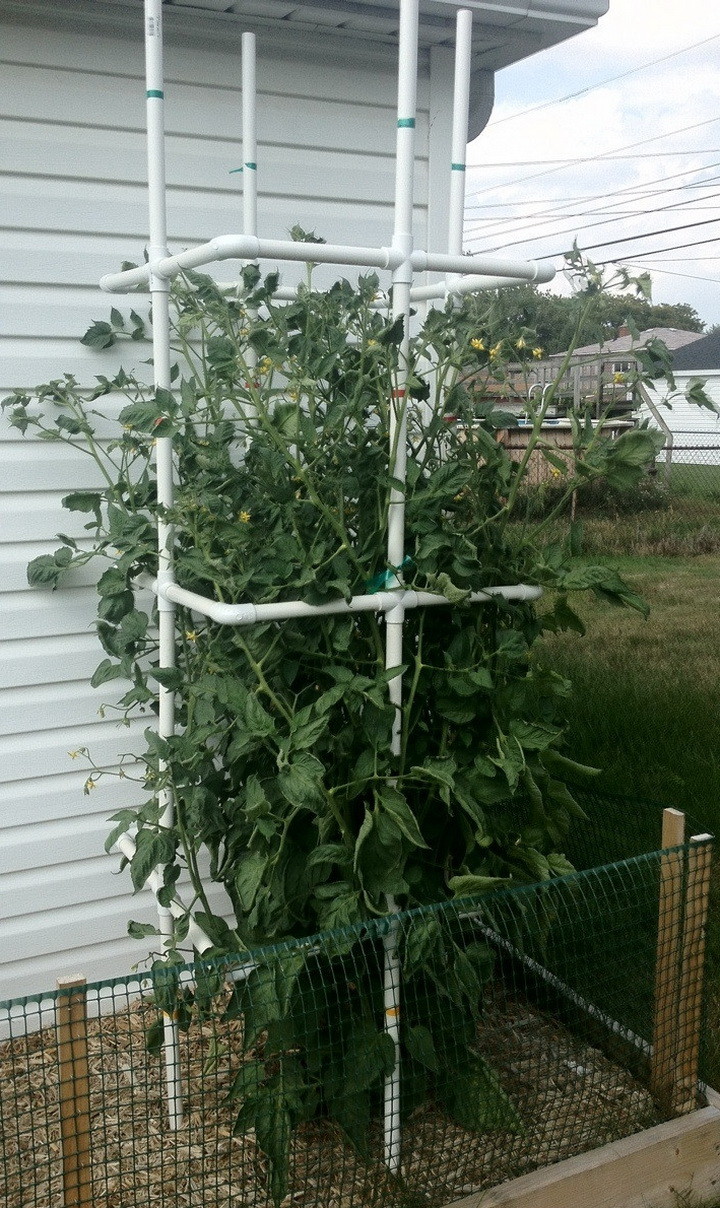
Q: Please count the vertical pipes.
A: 4